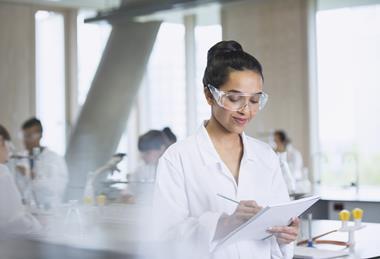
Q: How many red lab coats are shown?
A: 0